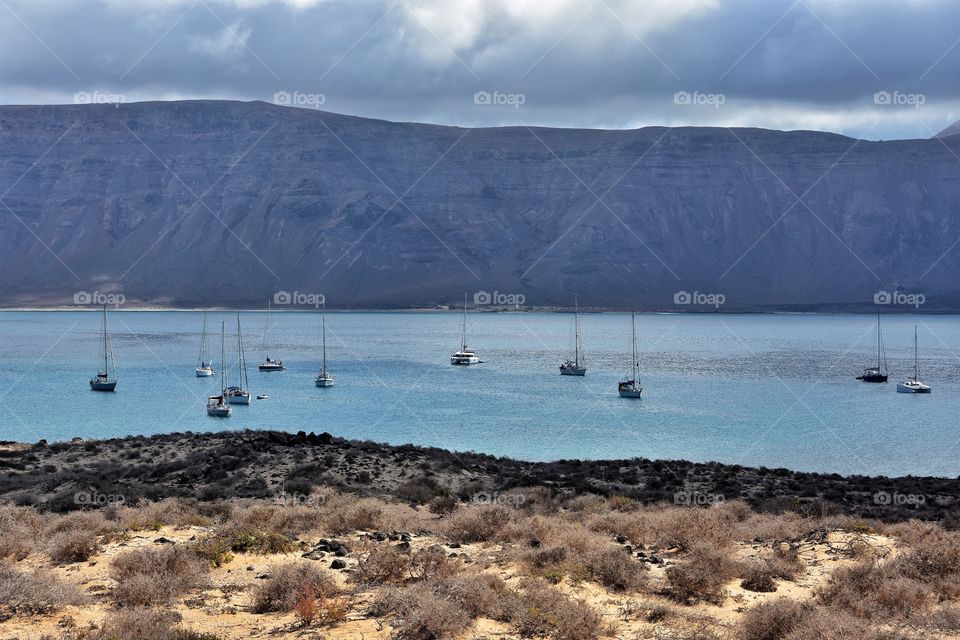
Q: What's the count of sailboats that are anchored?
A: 11